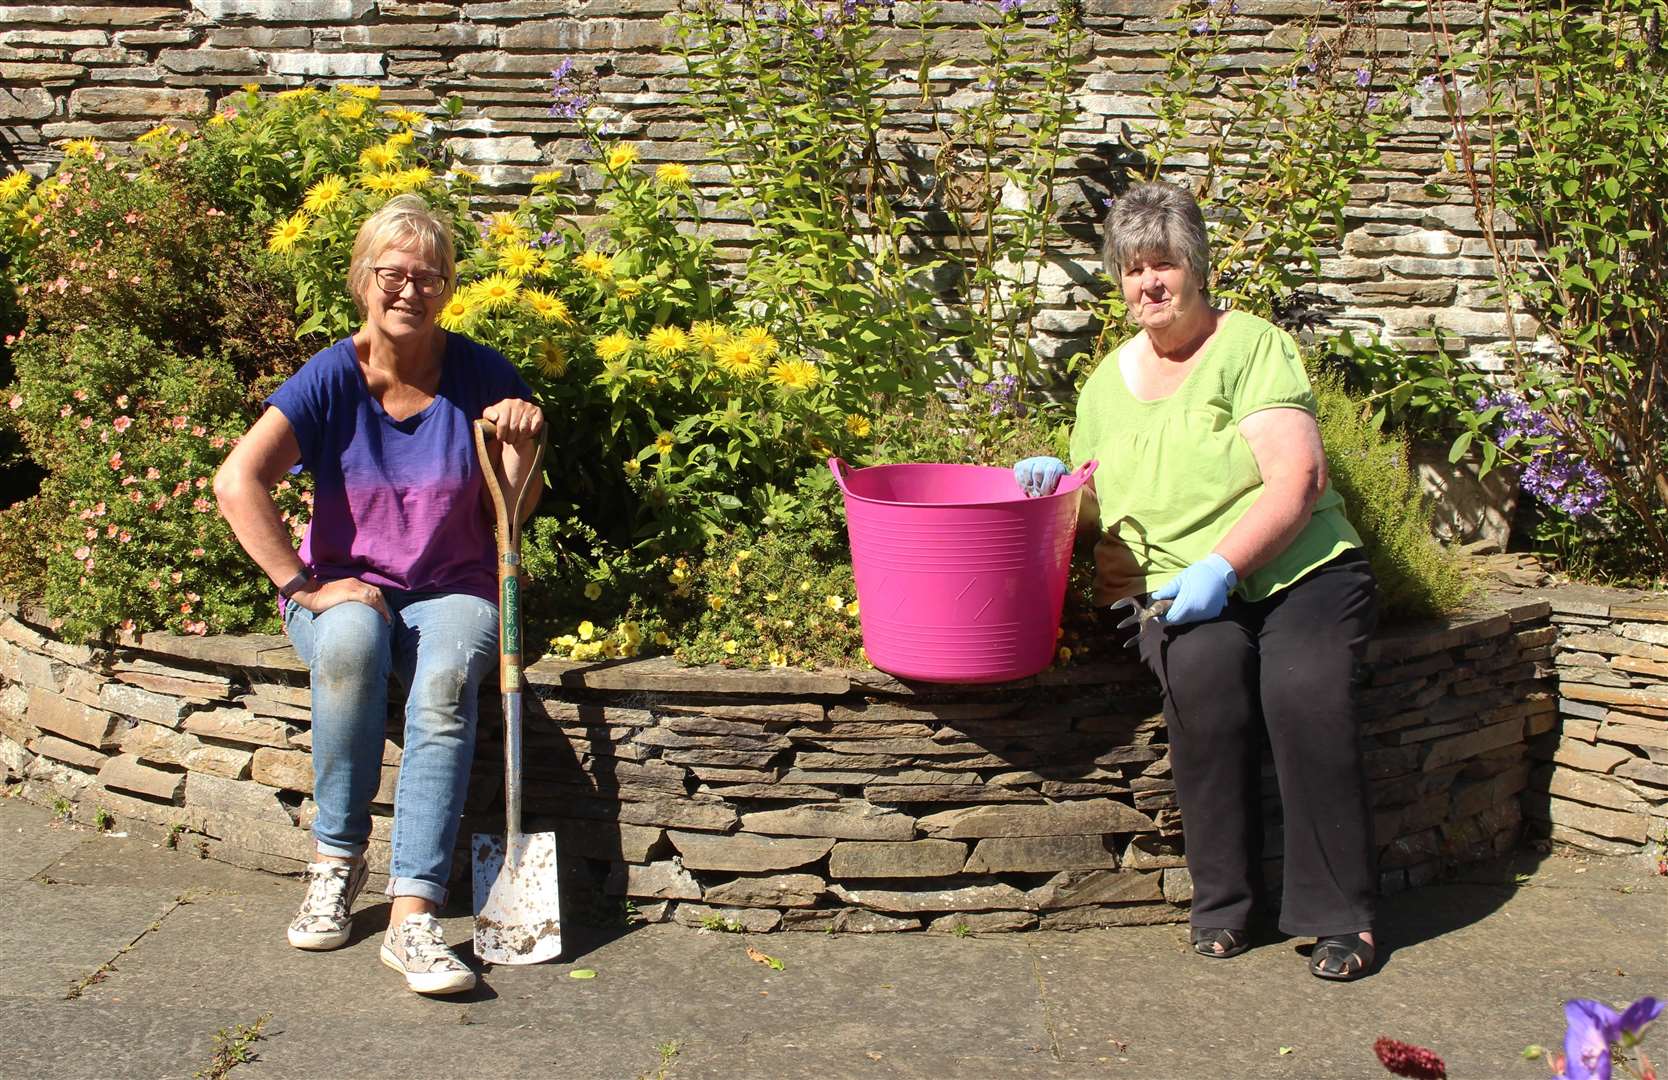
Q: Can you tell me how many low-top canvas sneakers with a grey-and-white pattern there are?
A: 2